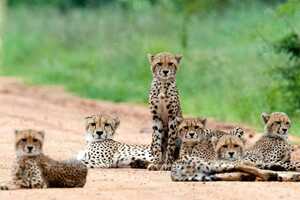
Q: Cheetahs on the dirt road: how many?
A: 6